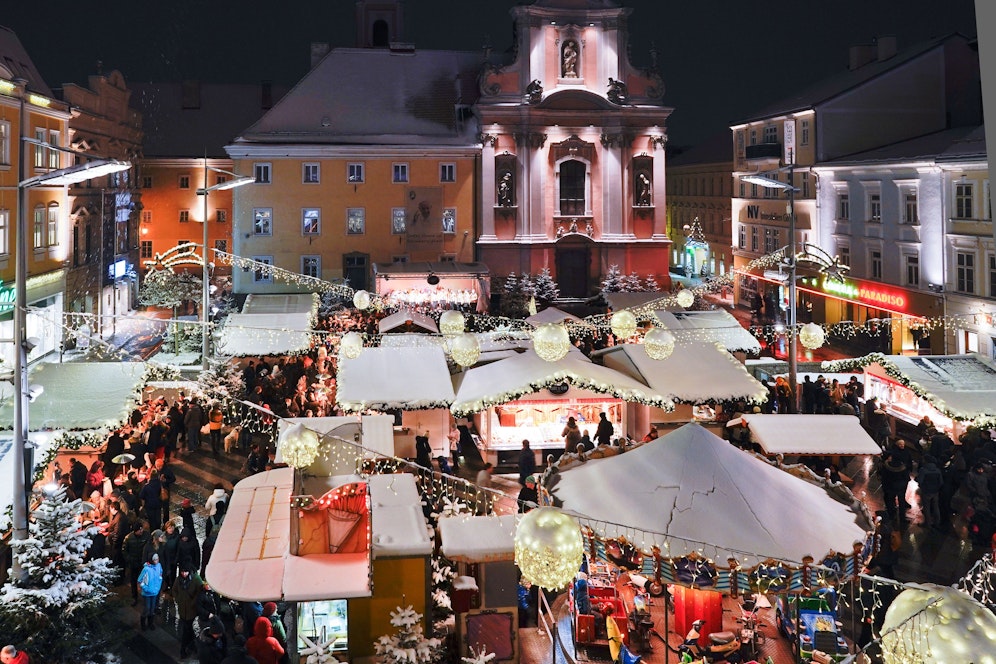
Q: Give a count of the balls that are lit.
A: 12